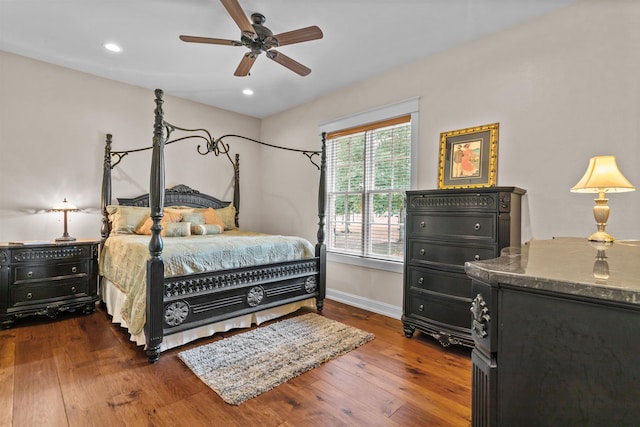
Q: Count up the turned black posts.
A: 4